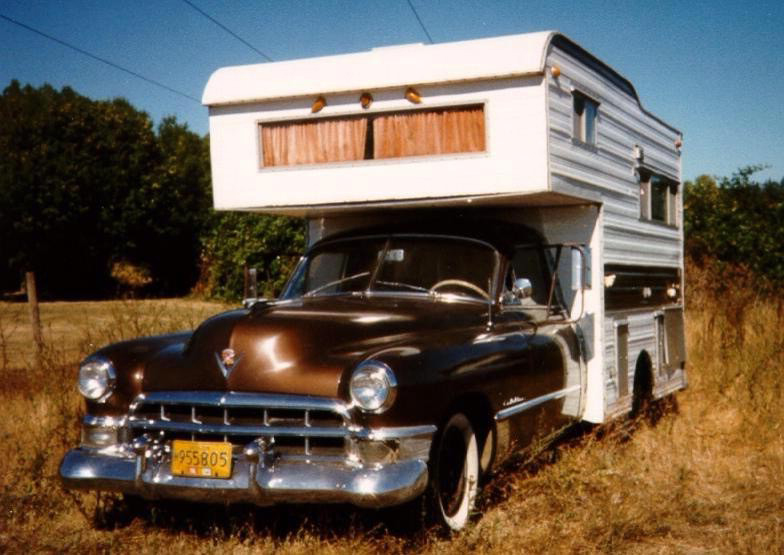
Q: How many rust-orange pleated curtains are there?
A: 2